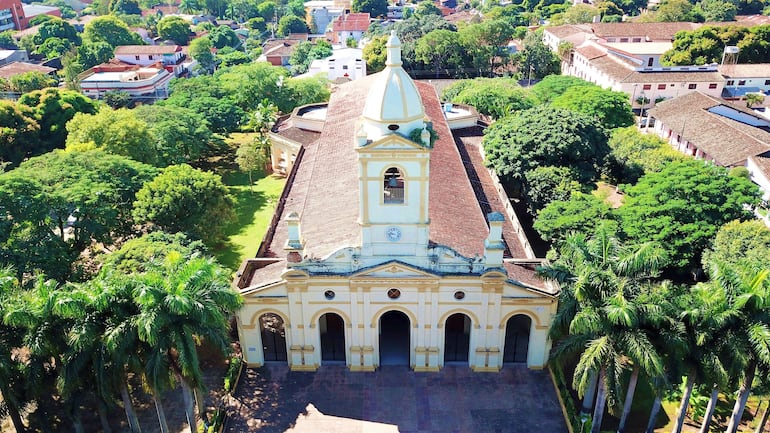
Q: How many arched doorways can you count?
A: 5